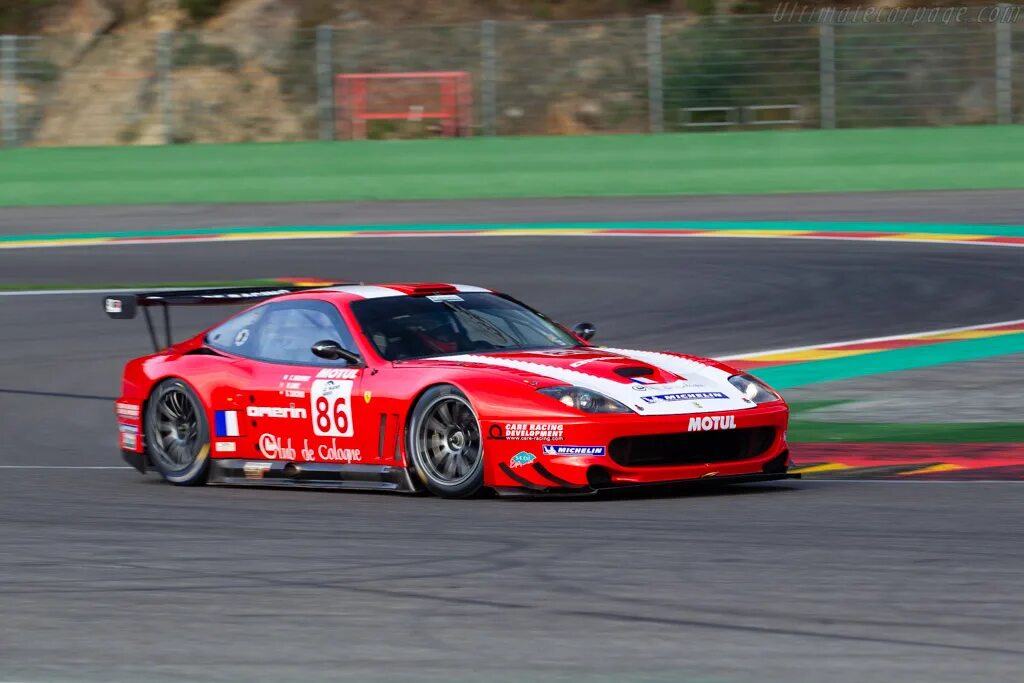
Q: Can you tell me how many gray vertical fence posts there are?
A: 7